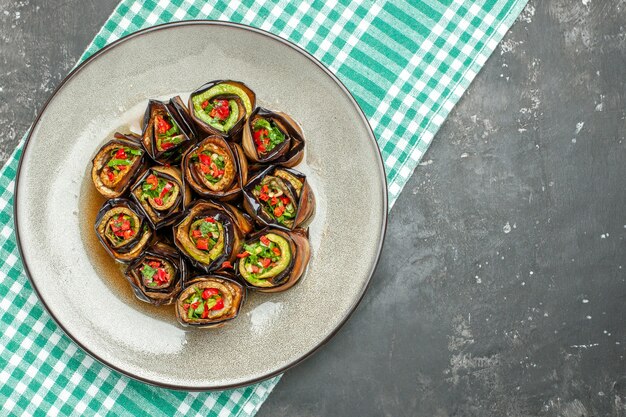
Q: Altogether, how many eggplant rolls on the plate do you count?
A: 12